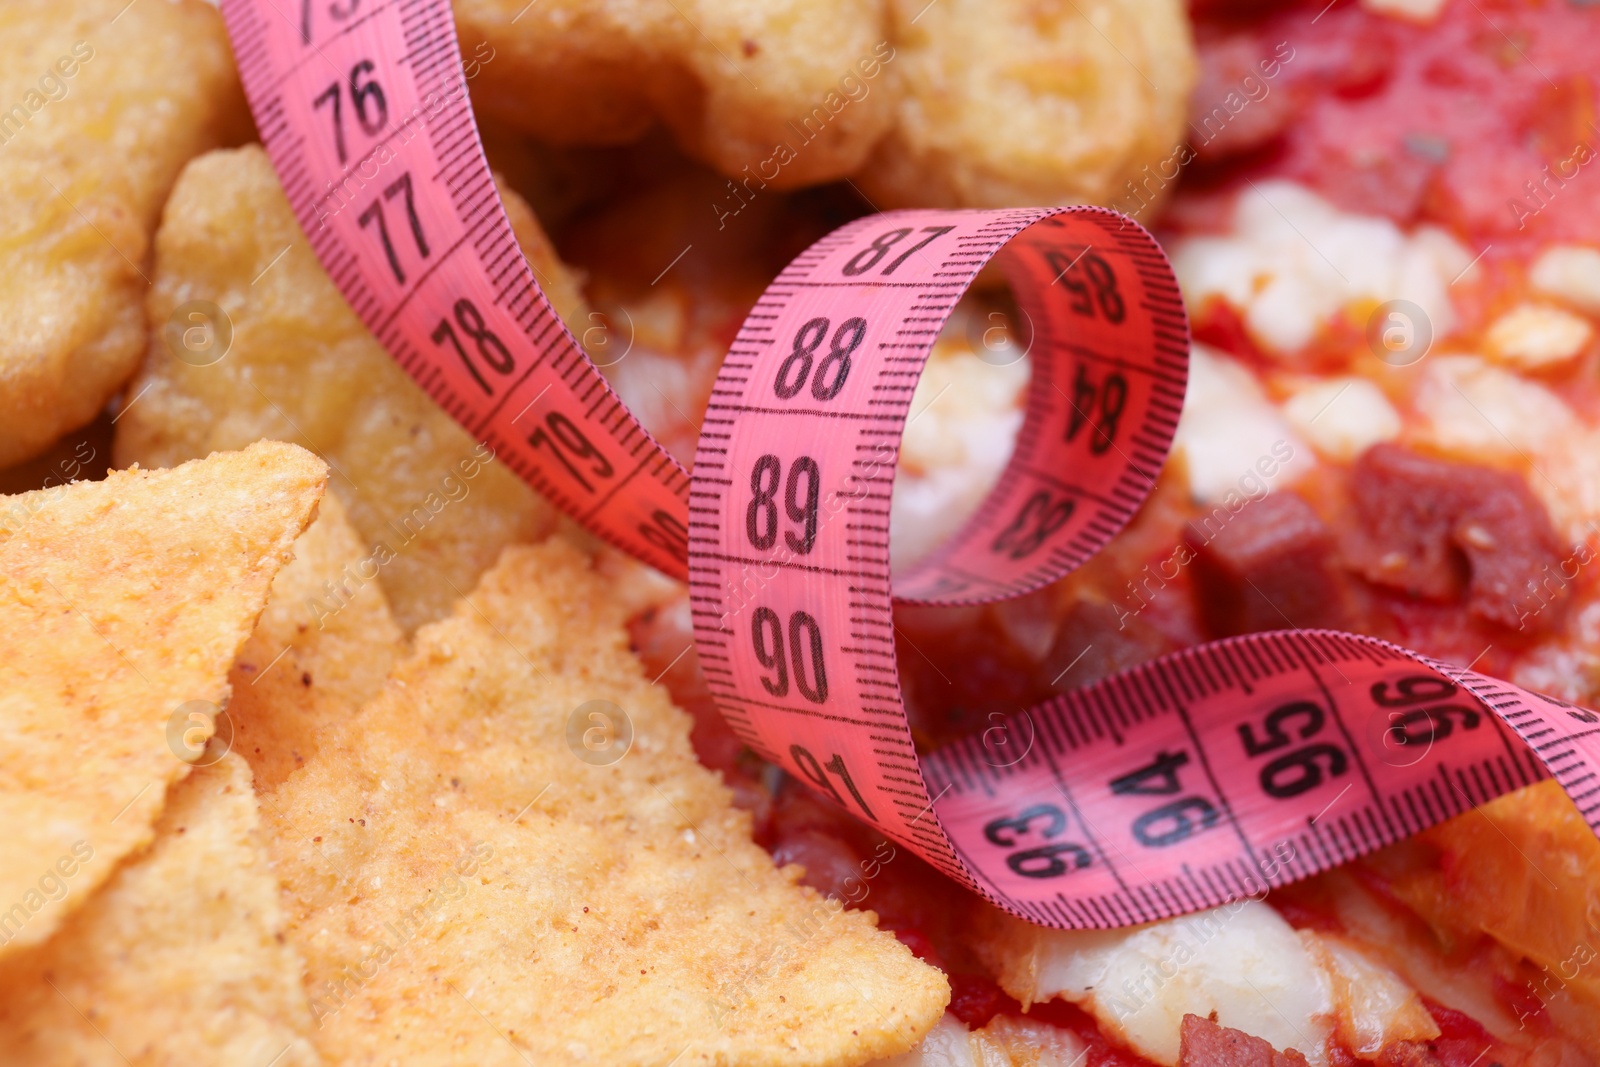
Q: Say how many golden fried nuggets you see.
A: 4